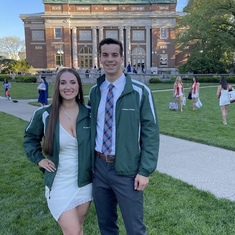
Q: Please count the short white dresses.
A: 4